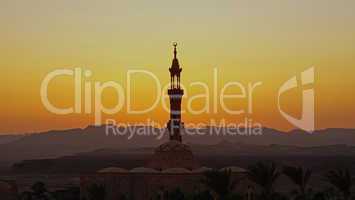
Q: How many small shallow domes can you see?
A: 5